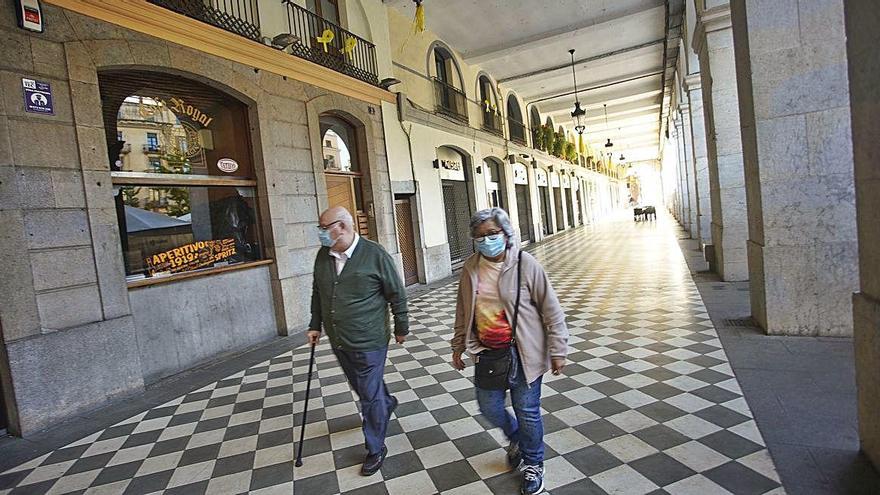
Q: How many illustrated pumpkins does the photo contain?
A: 0